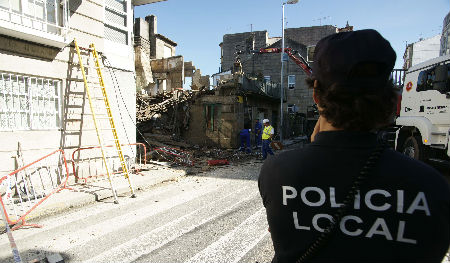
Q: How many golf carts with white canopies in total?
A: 0